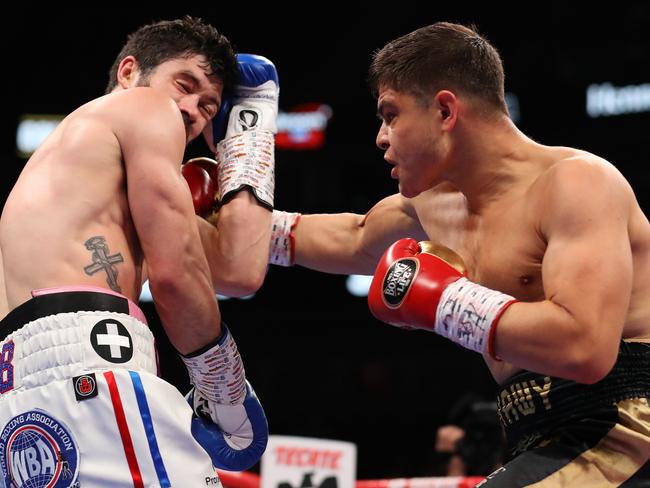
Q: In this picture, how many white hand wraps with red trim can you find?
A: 2